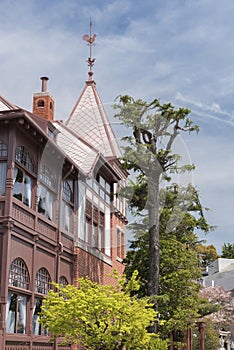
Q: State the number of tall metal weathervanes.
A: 1